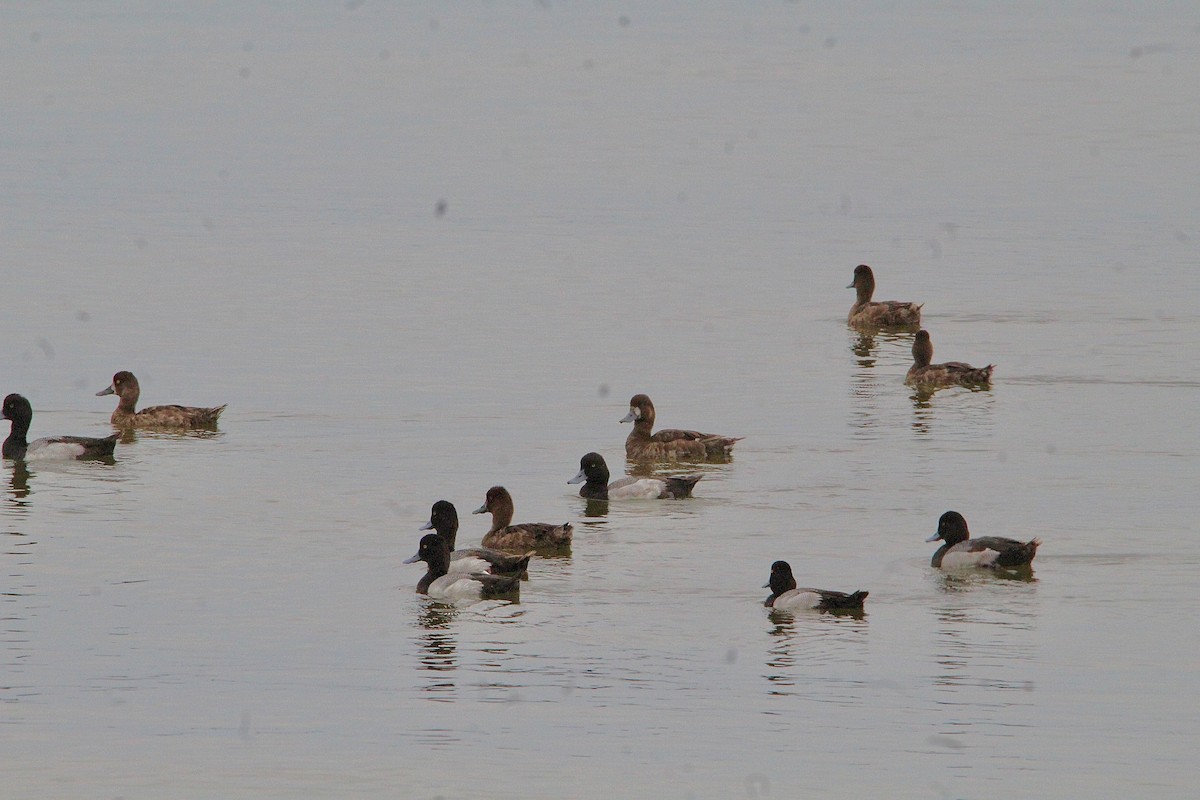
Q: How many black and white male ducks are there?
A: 6